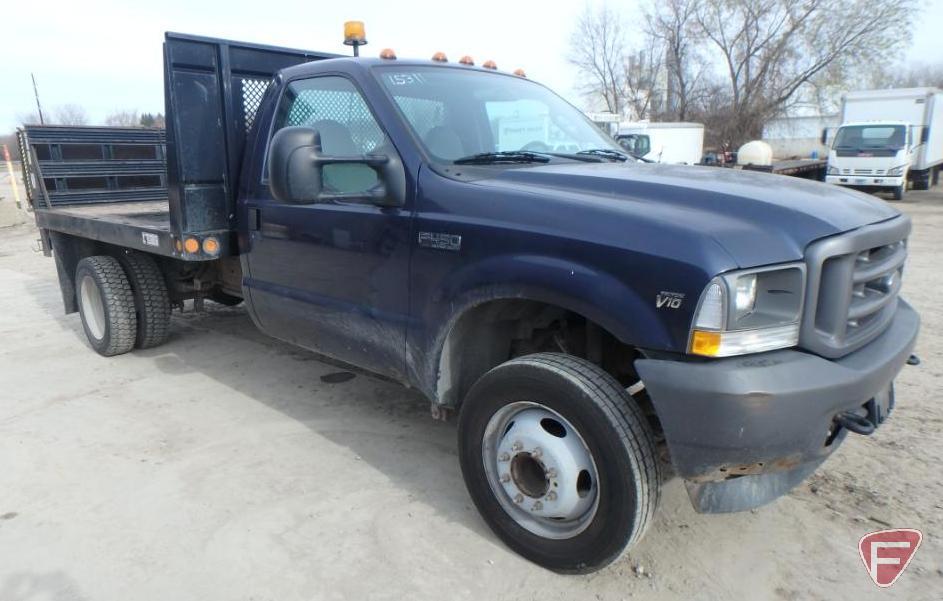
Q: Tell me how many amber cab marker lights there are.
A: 5